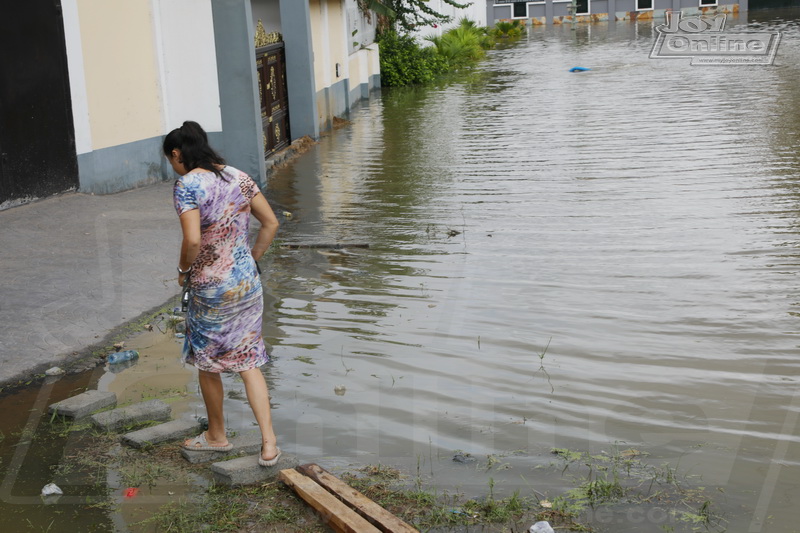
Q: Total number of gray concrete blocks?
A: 5